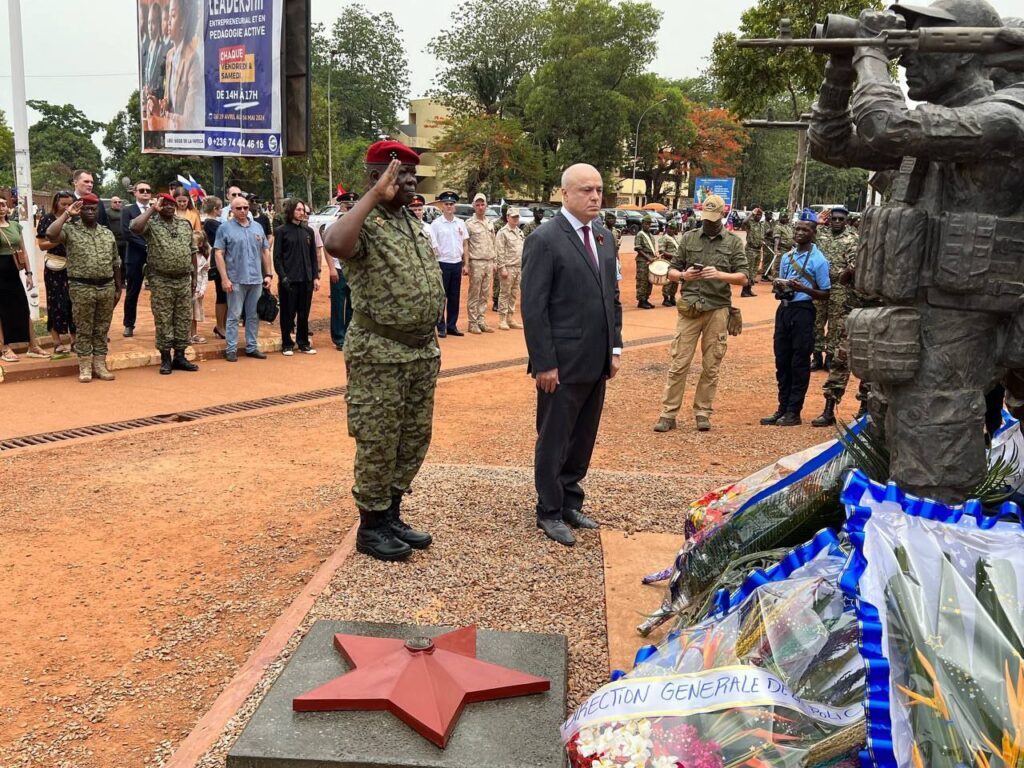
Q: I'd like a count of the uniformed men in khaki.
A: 2